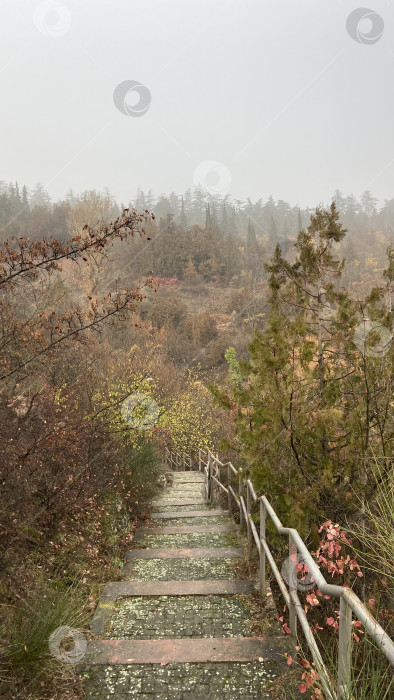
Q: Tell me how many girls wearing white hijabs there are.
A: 0